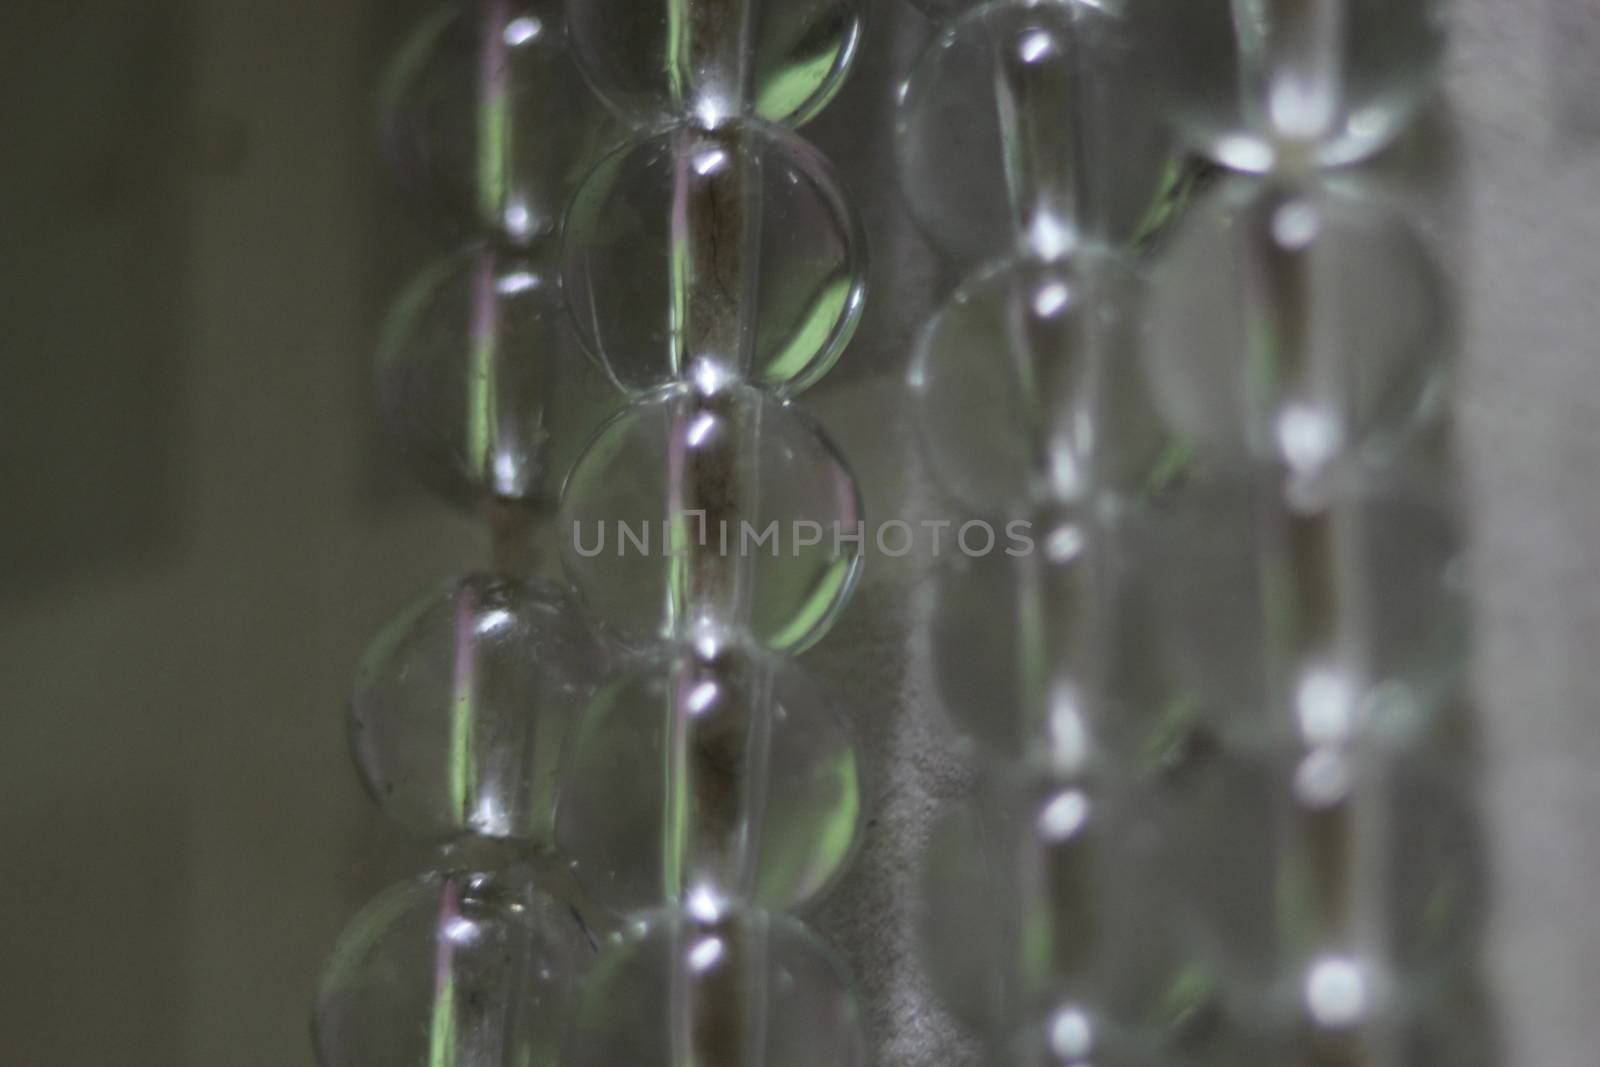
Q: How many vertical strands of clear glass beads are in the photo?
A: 4